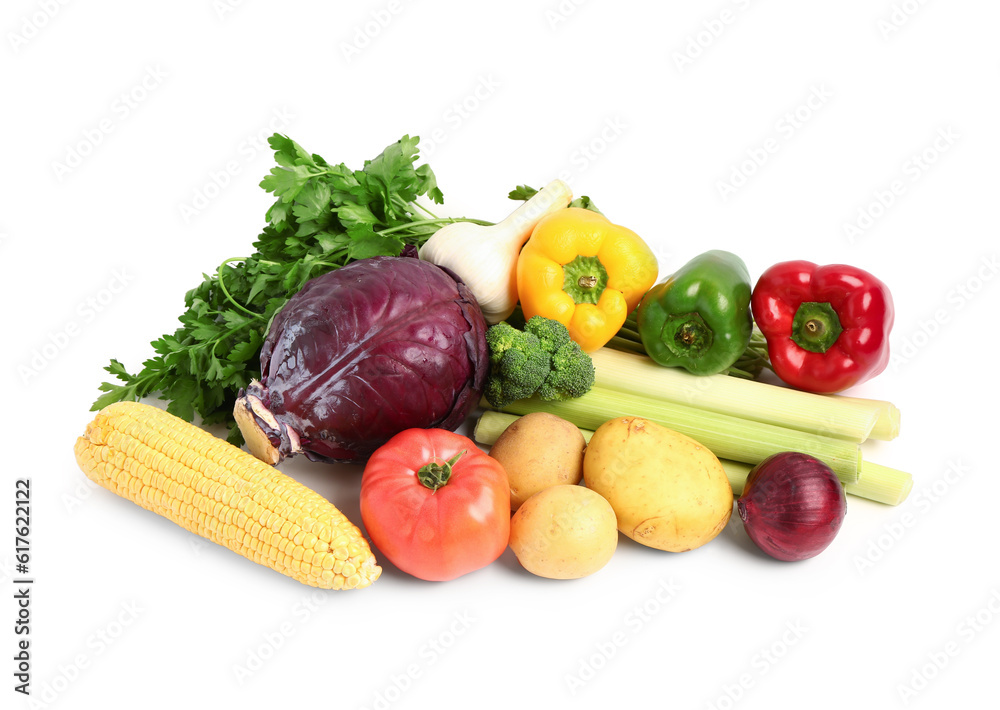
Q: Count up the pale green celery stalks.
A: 4